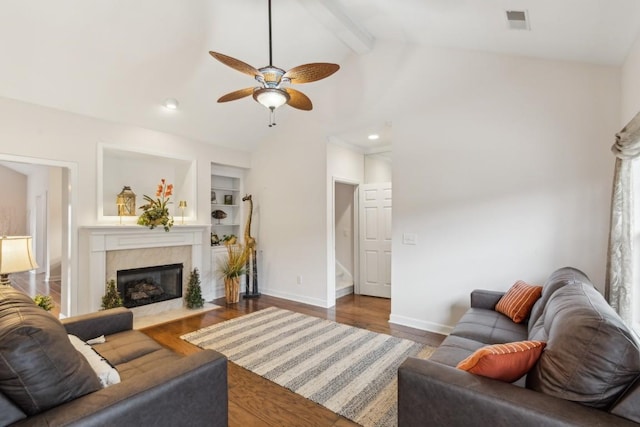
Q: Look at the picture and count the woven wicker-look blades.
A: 4